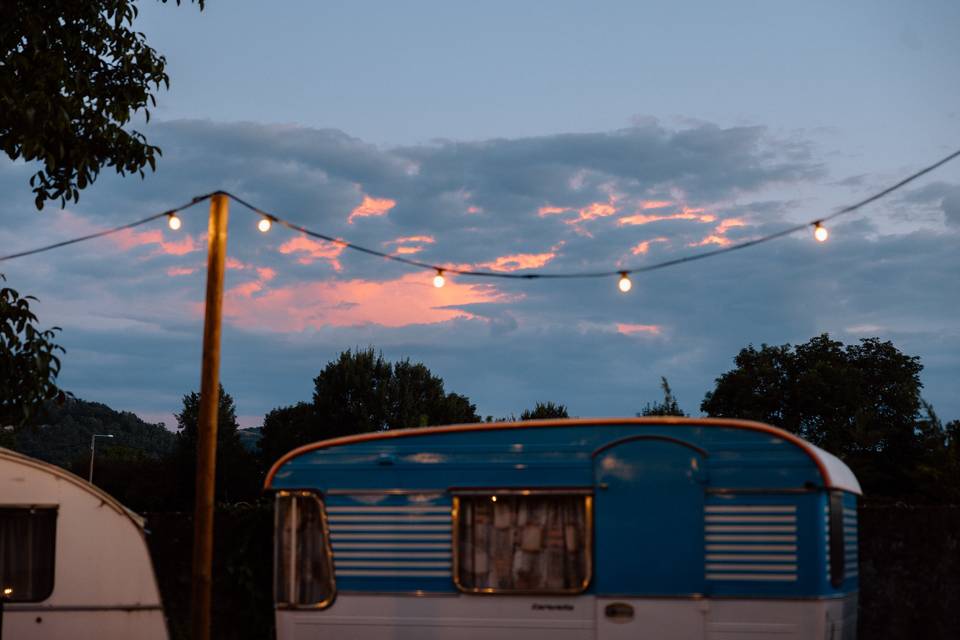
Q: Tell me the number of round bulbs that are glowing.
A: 5